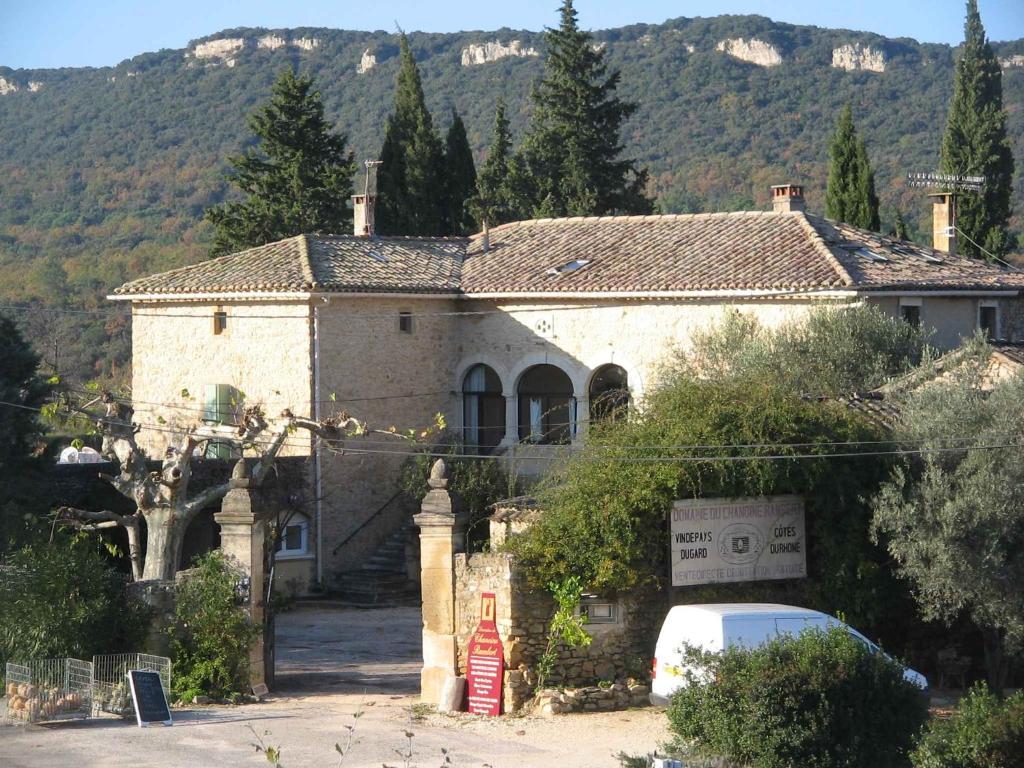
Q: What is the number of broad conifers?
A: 2